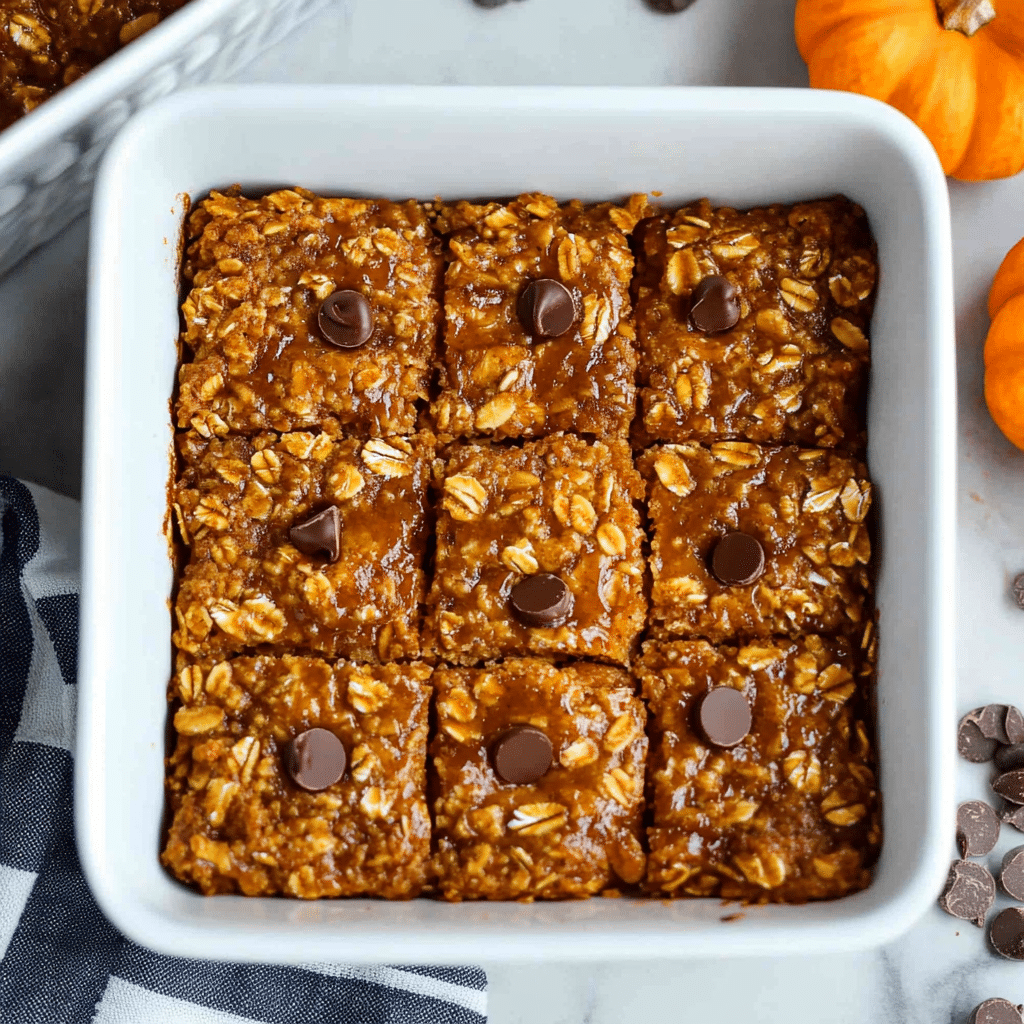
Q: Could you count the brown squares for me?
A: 9